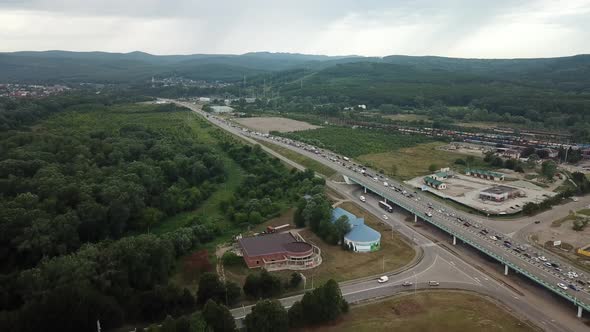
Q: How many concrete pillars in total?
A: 6